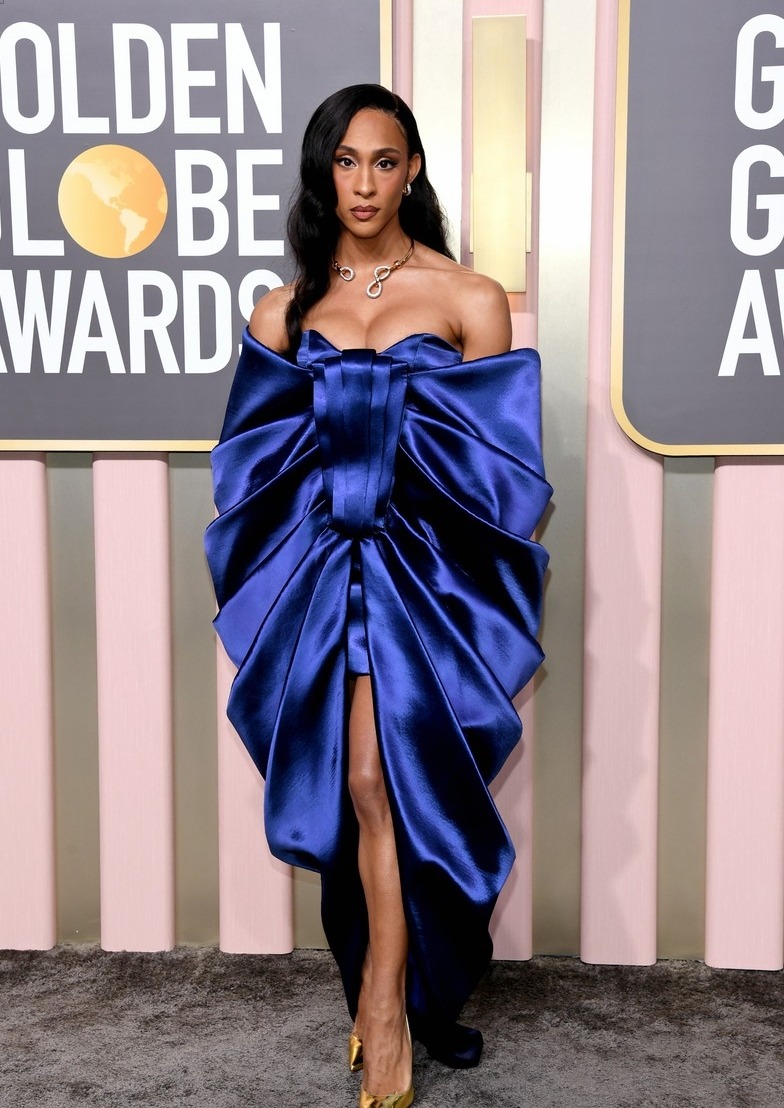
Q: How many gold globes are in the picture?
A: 1